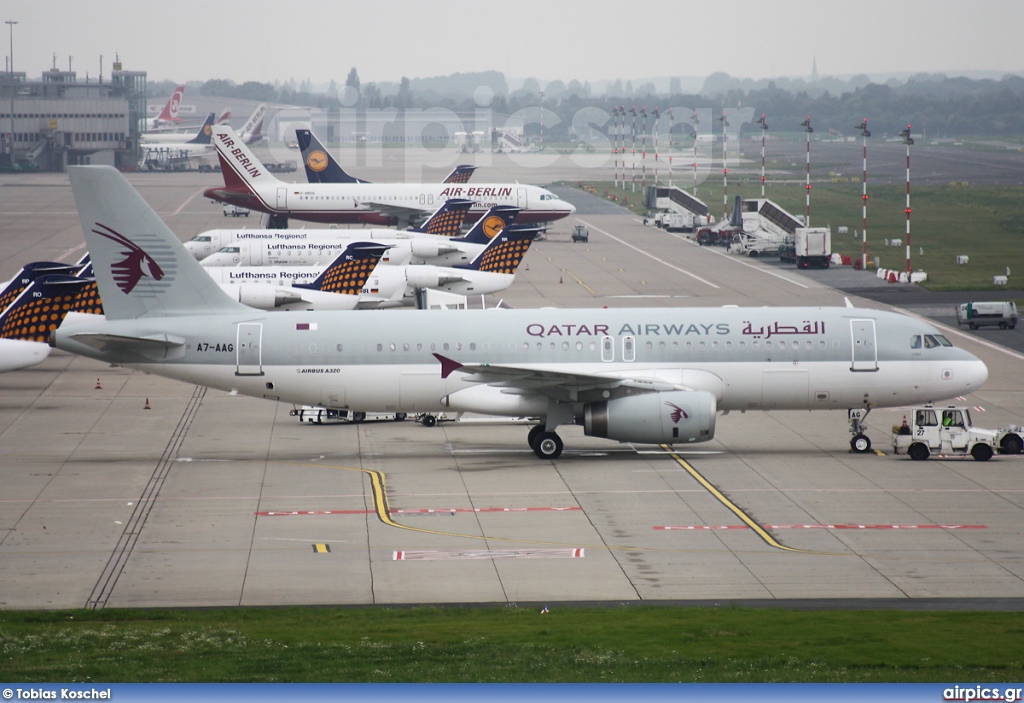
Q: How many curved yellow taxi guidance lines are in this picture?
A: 2